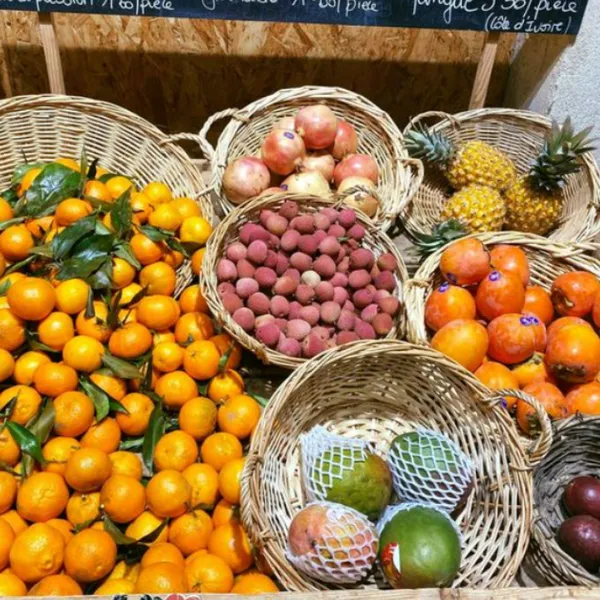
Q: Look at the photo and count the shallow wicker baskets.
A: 7